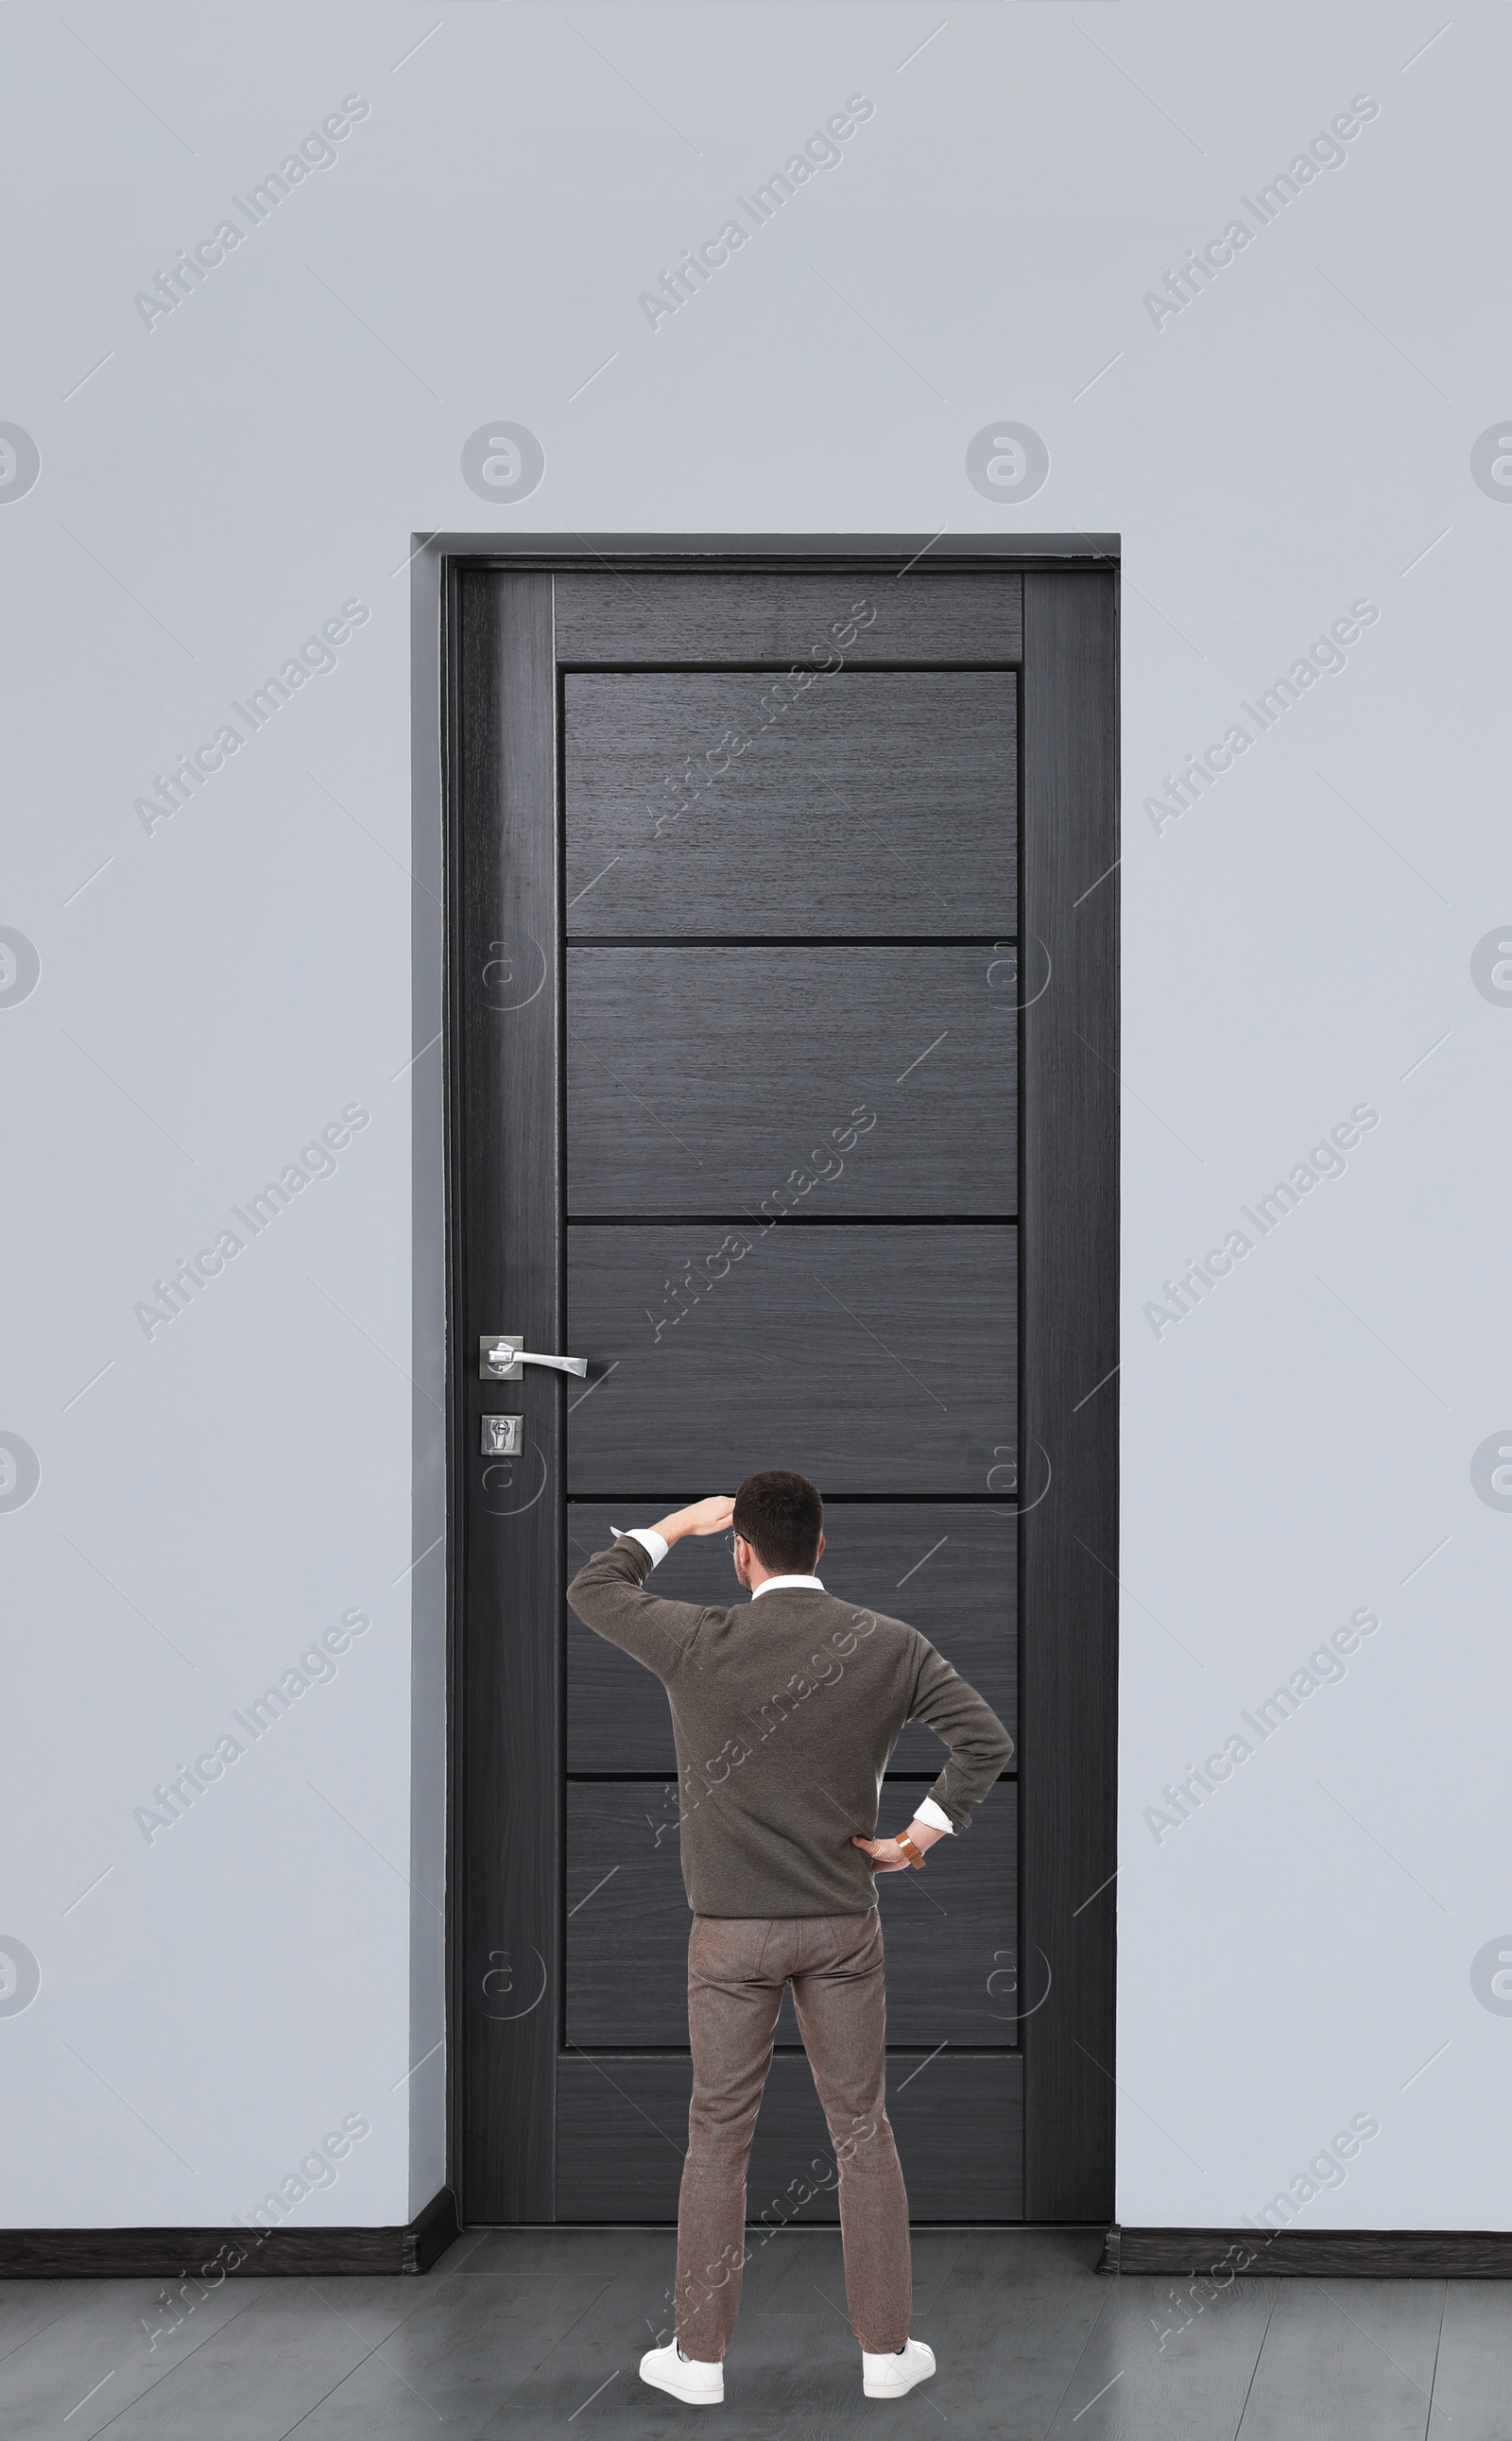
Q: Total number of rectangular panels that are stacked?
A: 5